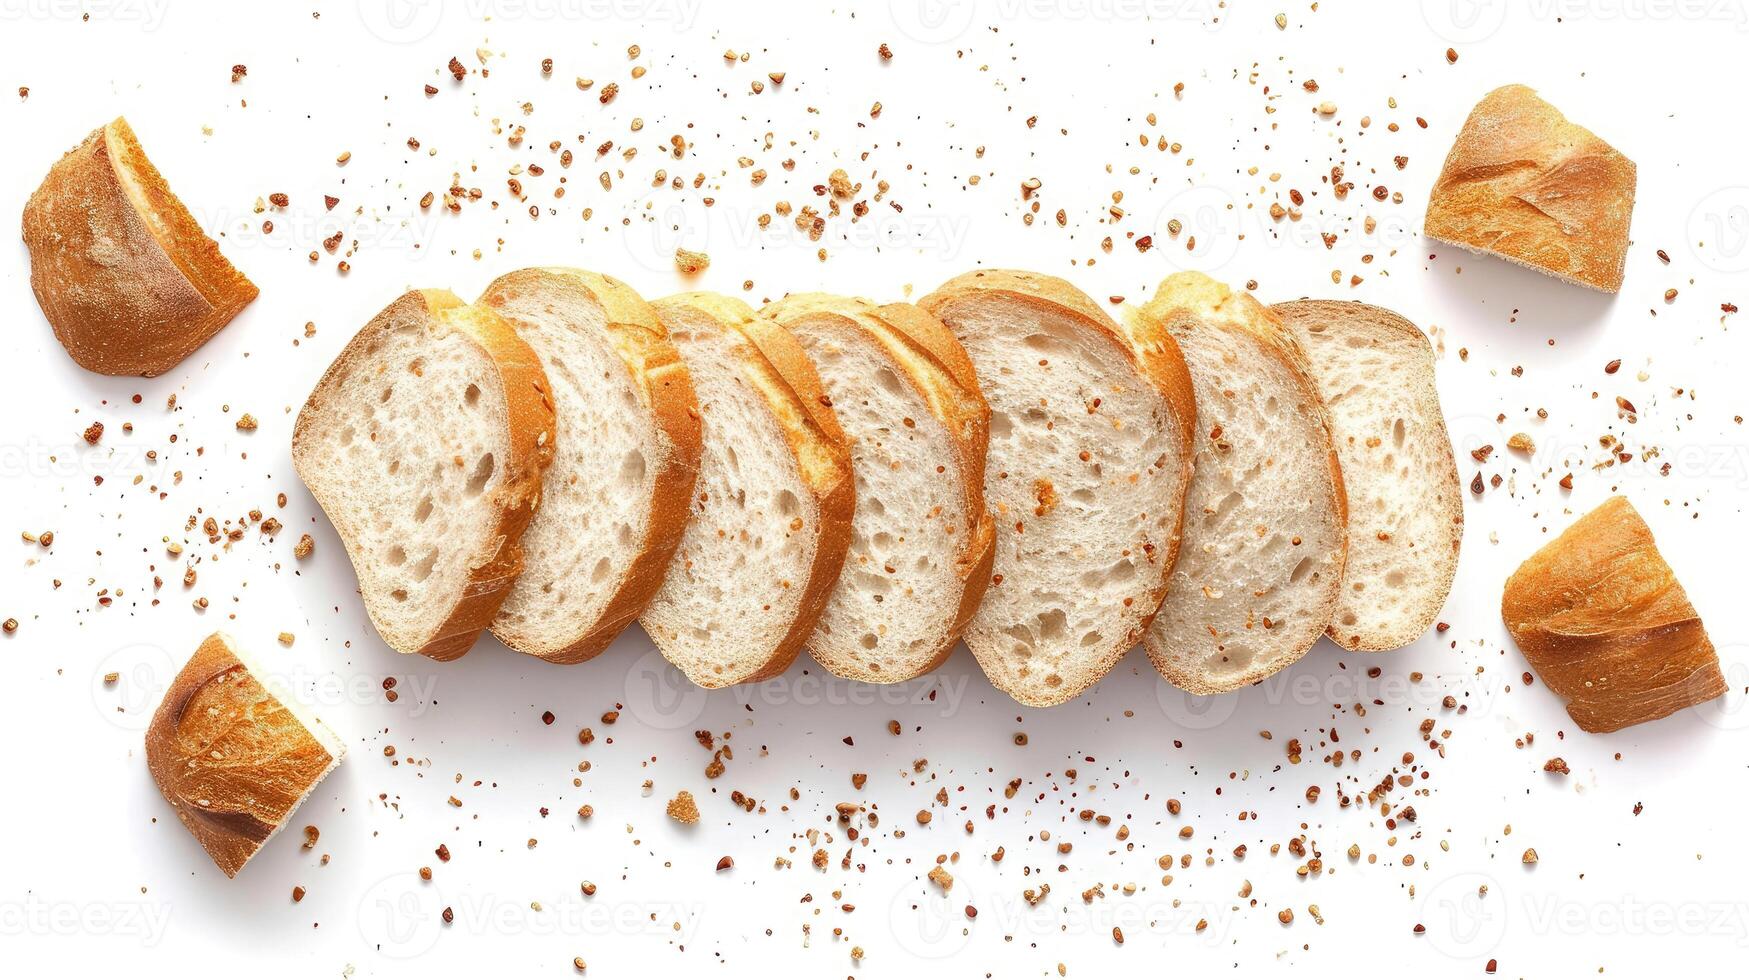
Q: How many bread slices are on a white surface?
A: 7